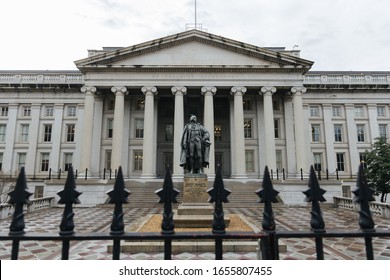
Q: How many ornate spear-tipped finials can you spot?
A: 8